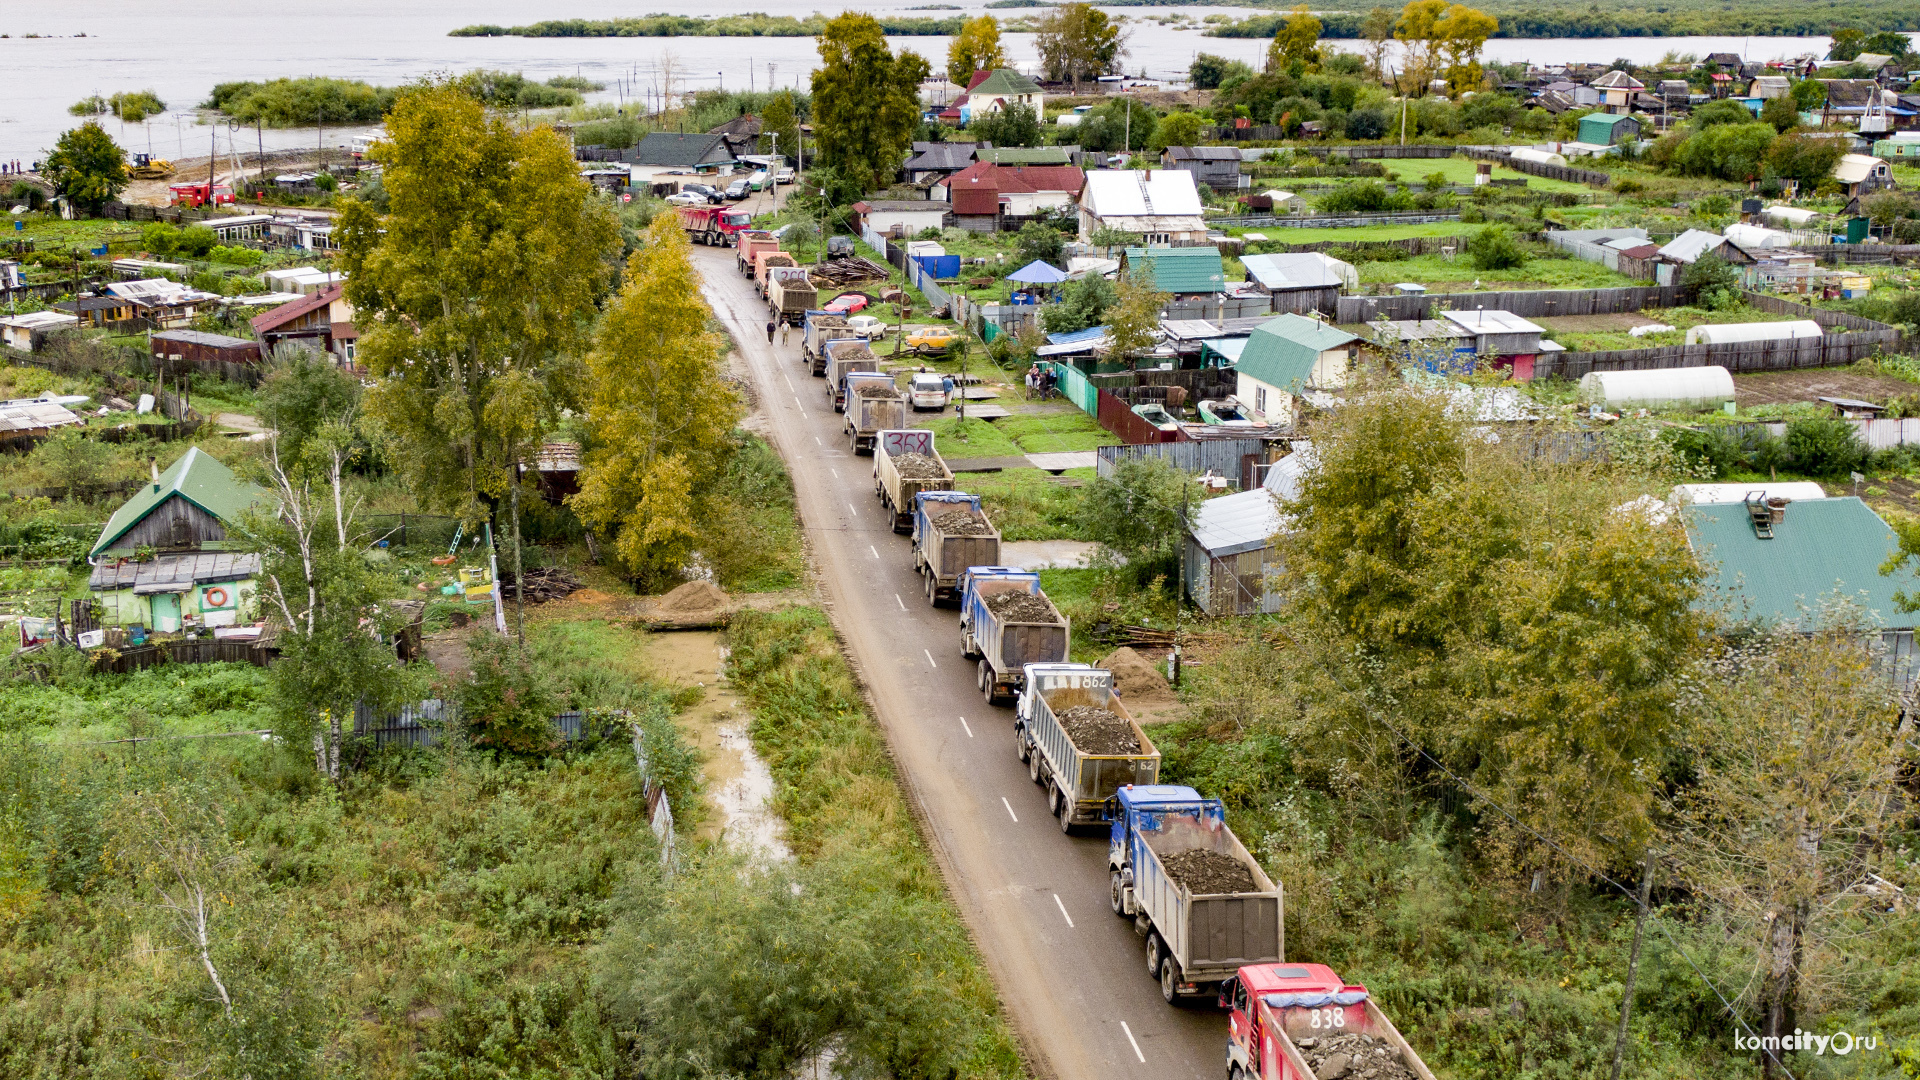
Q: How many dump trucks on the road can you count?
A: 13